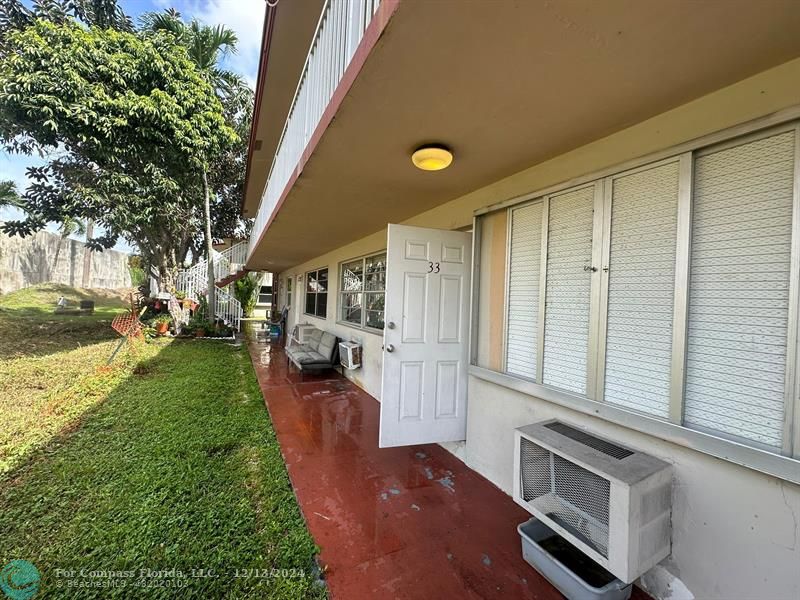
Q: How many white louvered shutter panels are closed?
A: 4